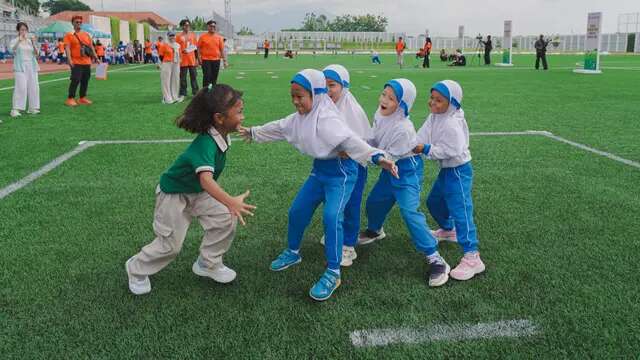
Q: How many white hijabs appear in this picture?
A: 4